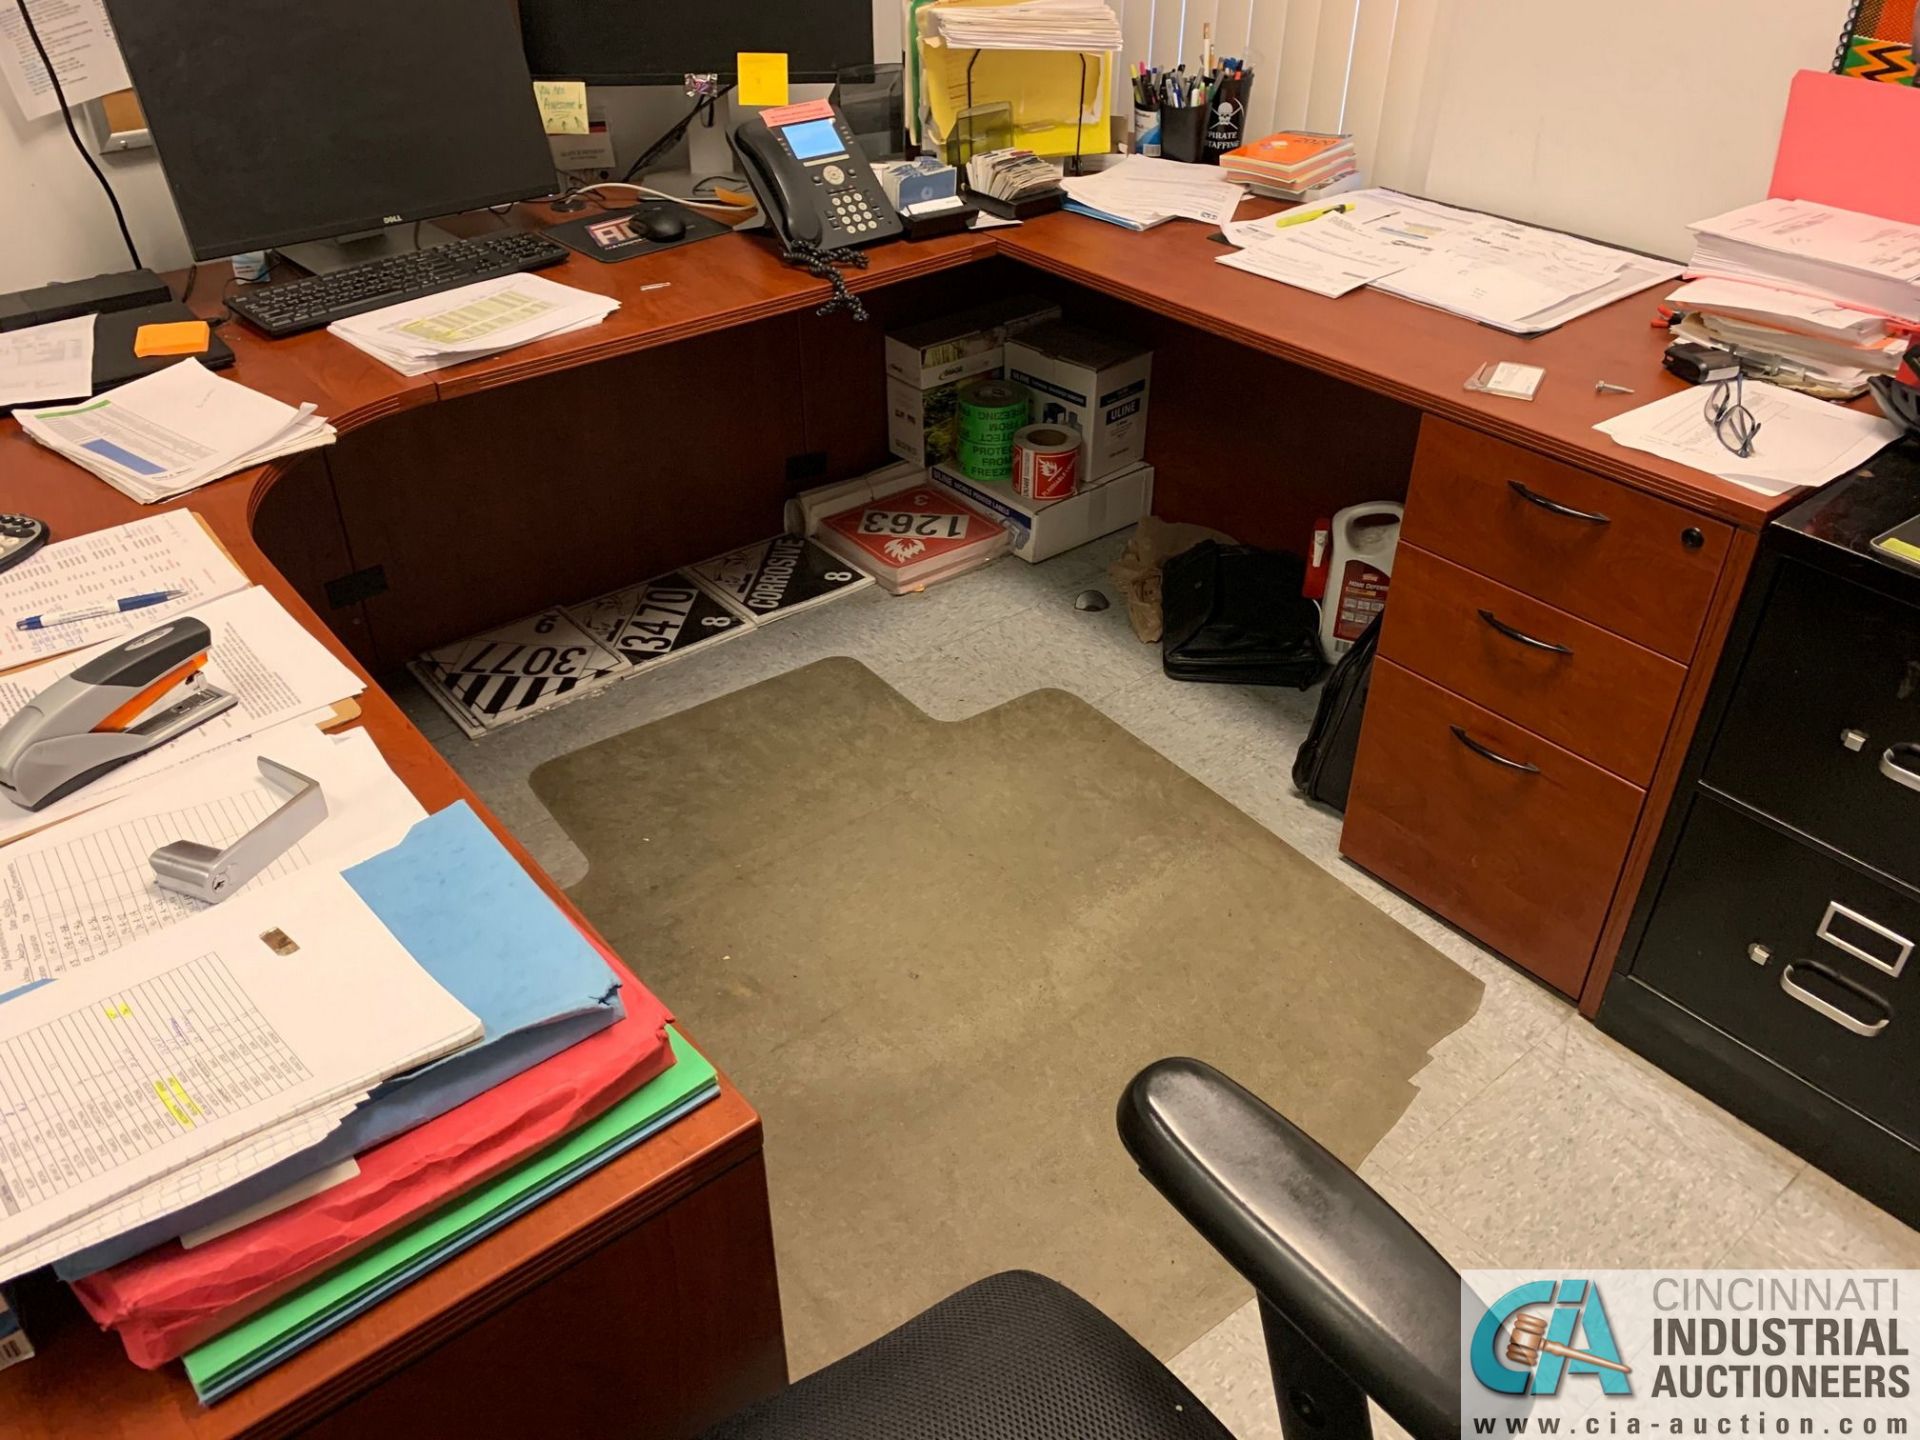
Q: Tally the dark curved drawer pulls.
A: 3